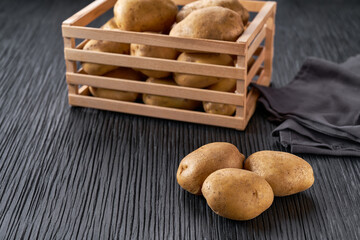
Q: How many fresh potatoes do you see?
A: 13